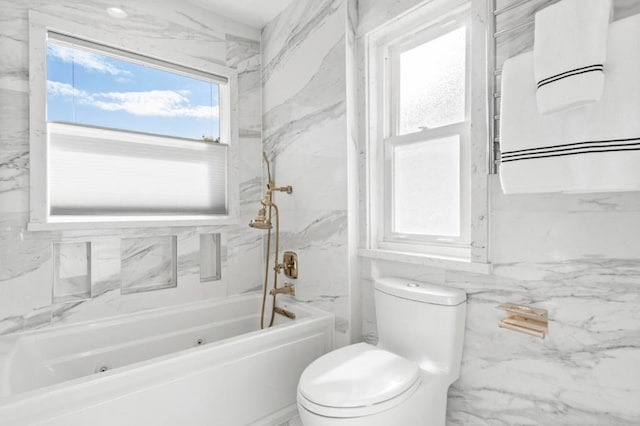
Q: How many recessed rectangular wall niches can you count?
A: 3